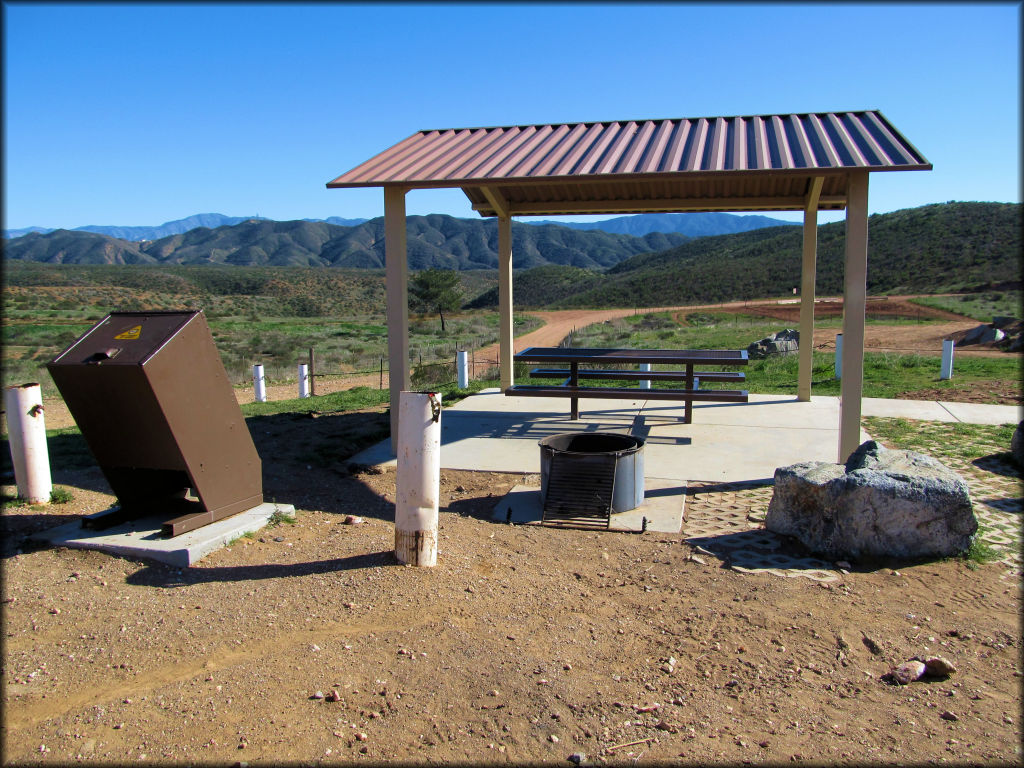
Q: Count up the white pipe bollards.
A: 8